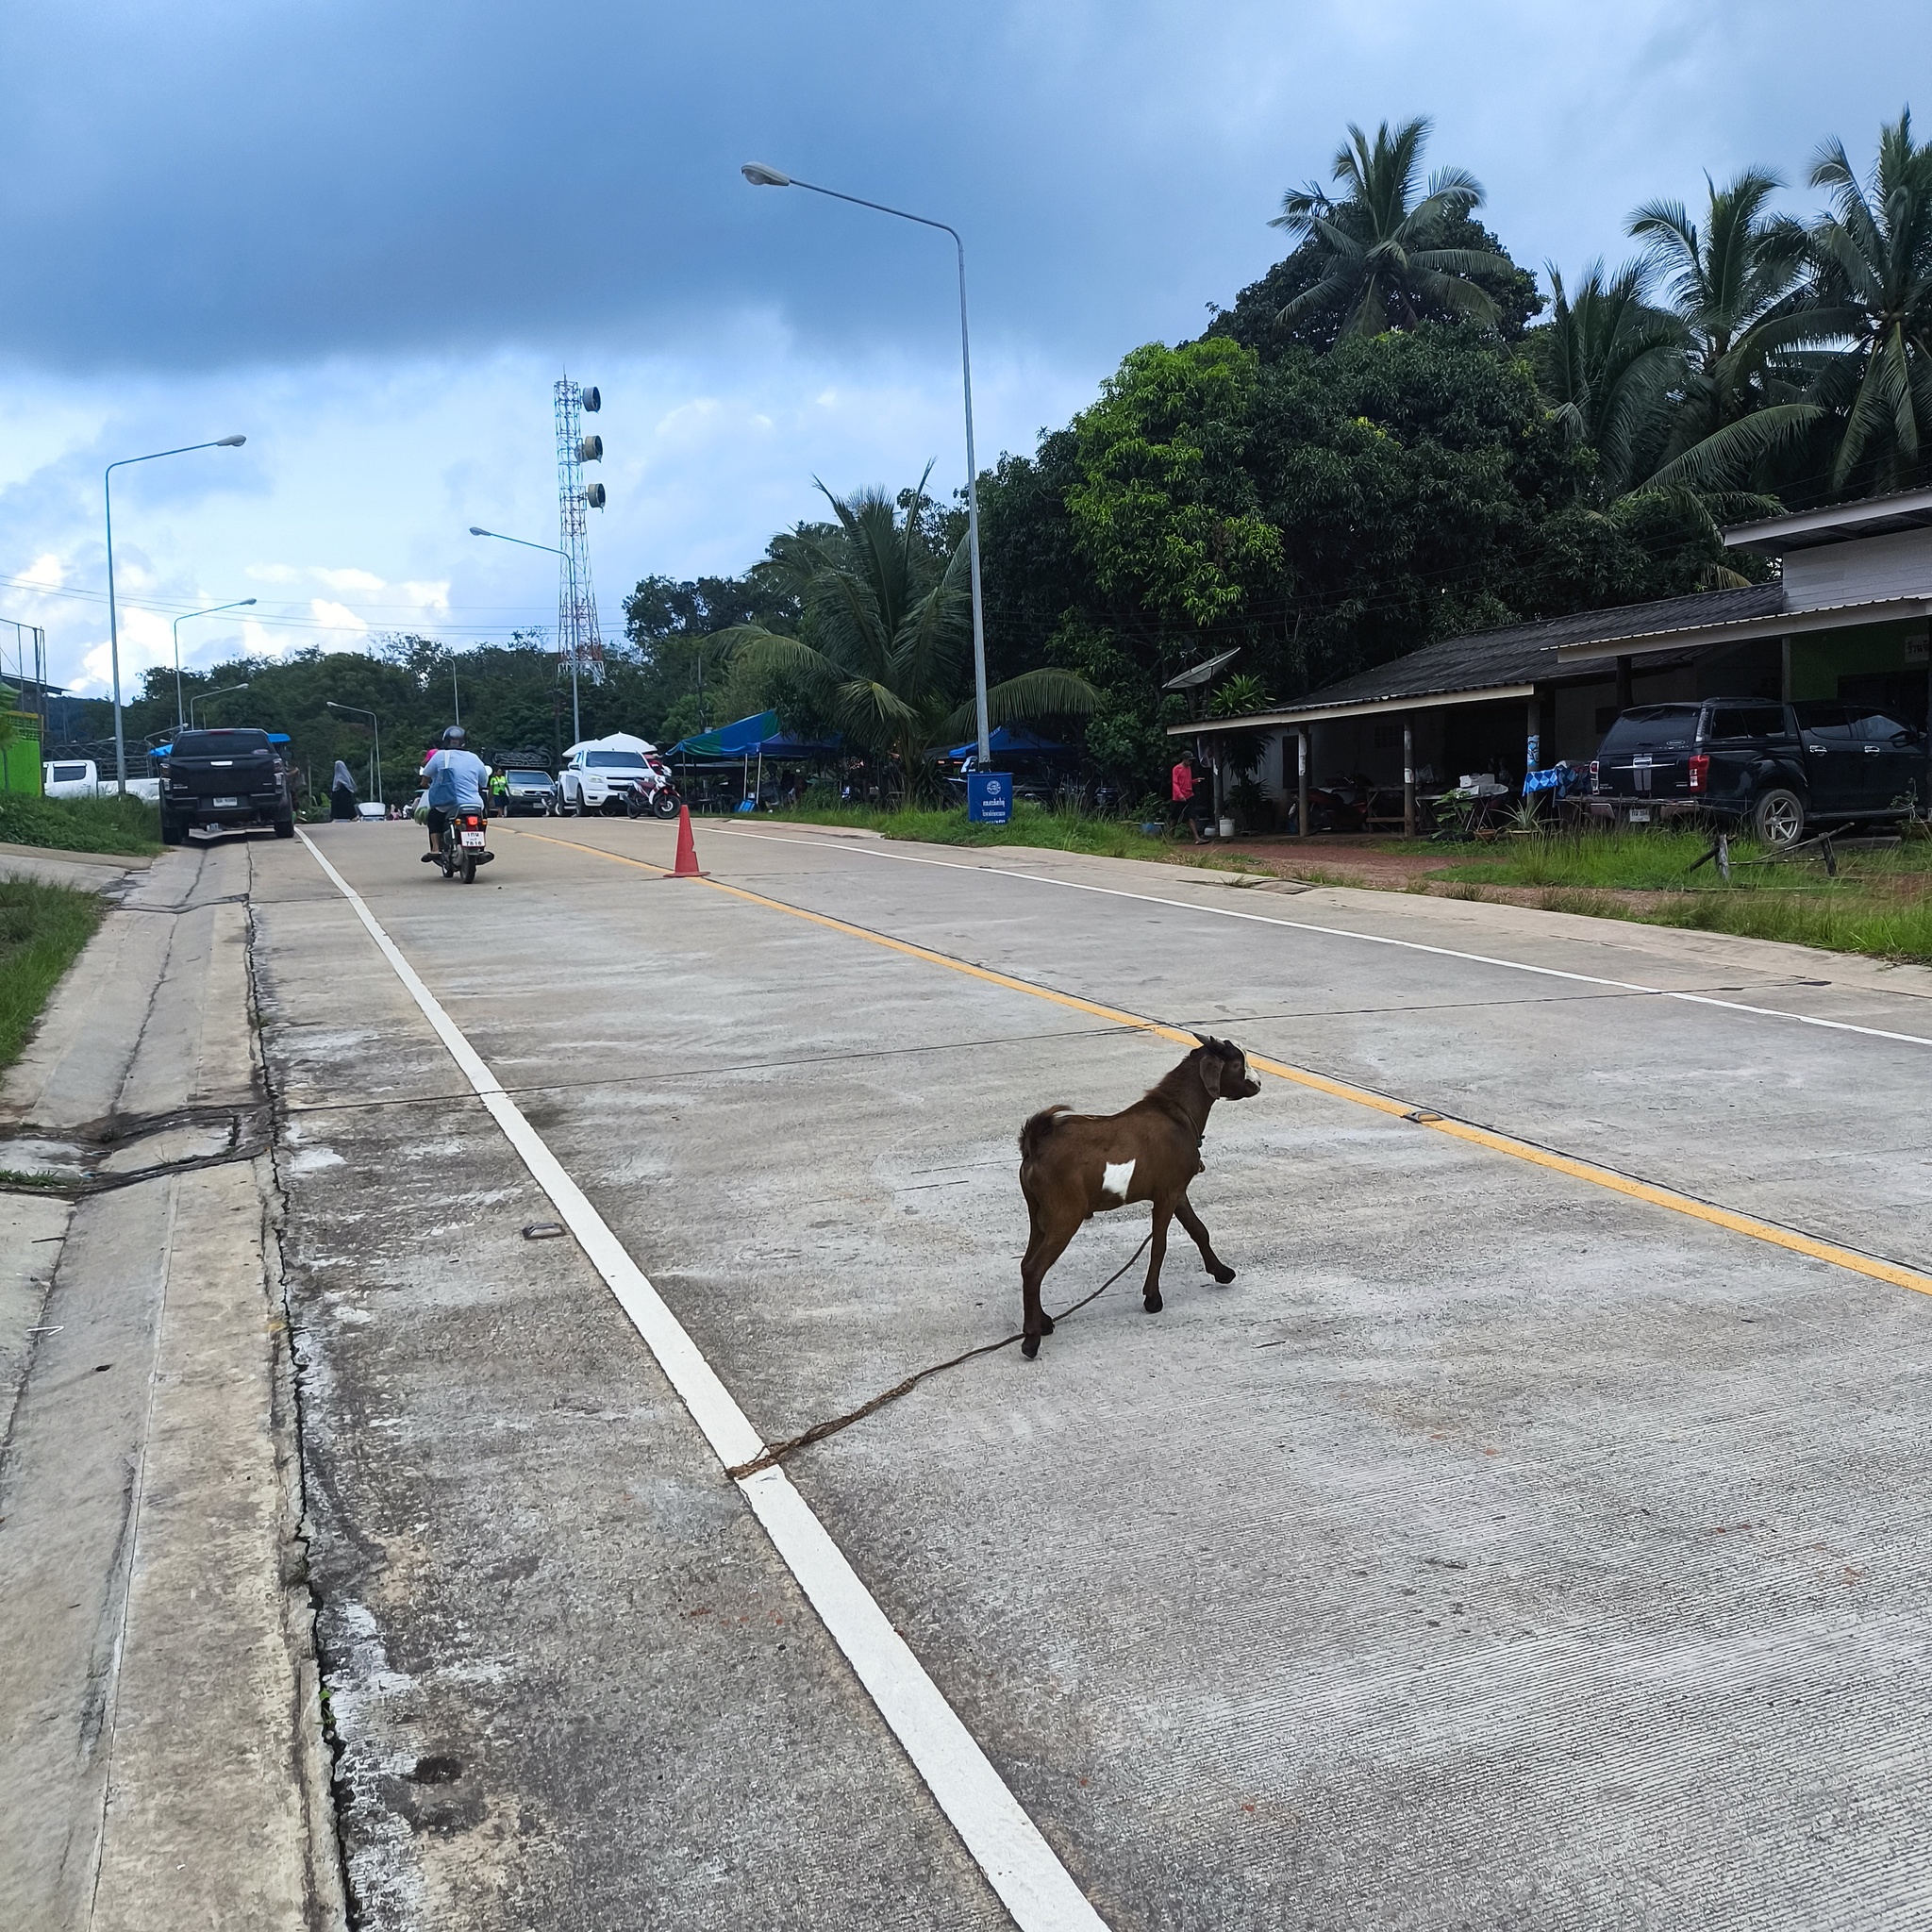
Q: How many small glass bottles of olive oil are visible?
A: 0